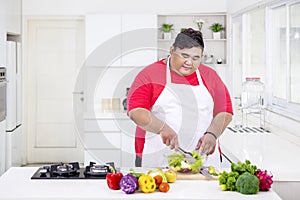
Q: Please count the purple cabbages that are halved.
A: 1